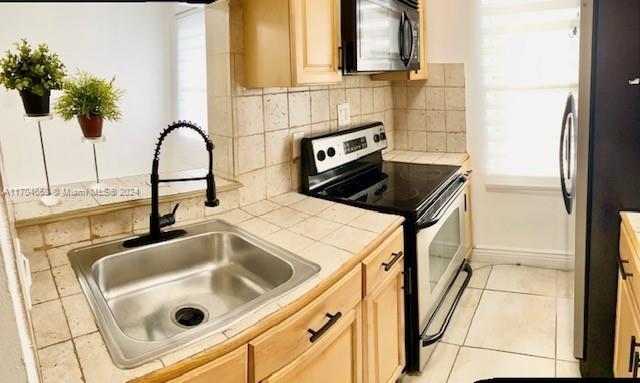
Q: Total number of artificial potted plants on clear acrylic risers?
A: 2